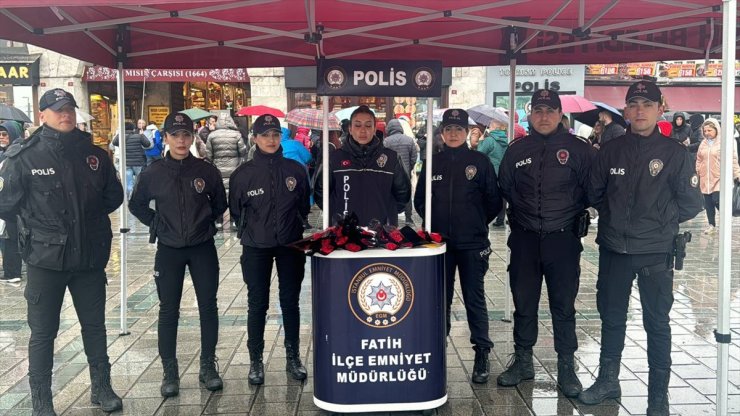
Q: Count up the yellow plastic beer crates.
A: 0